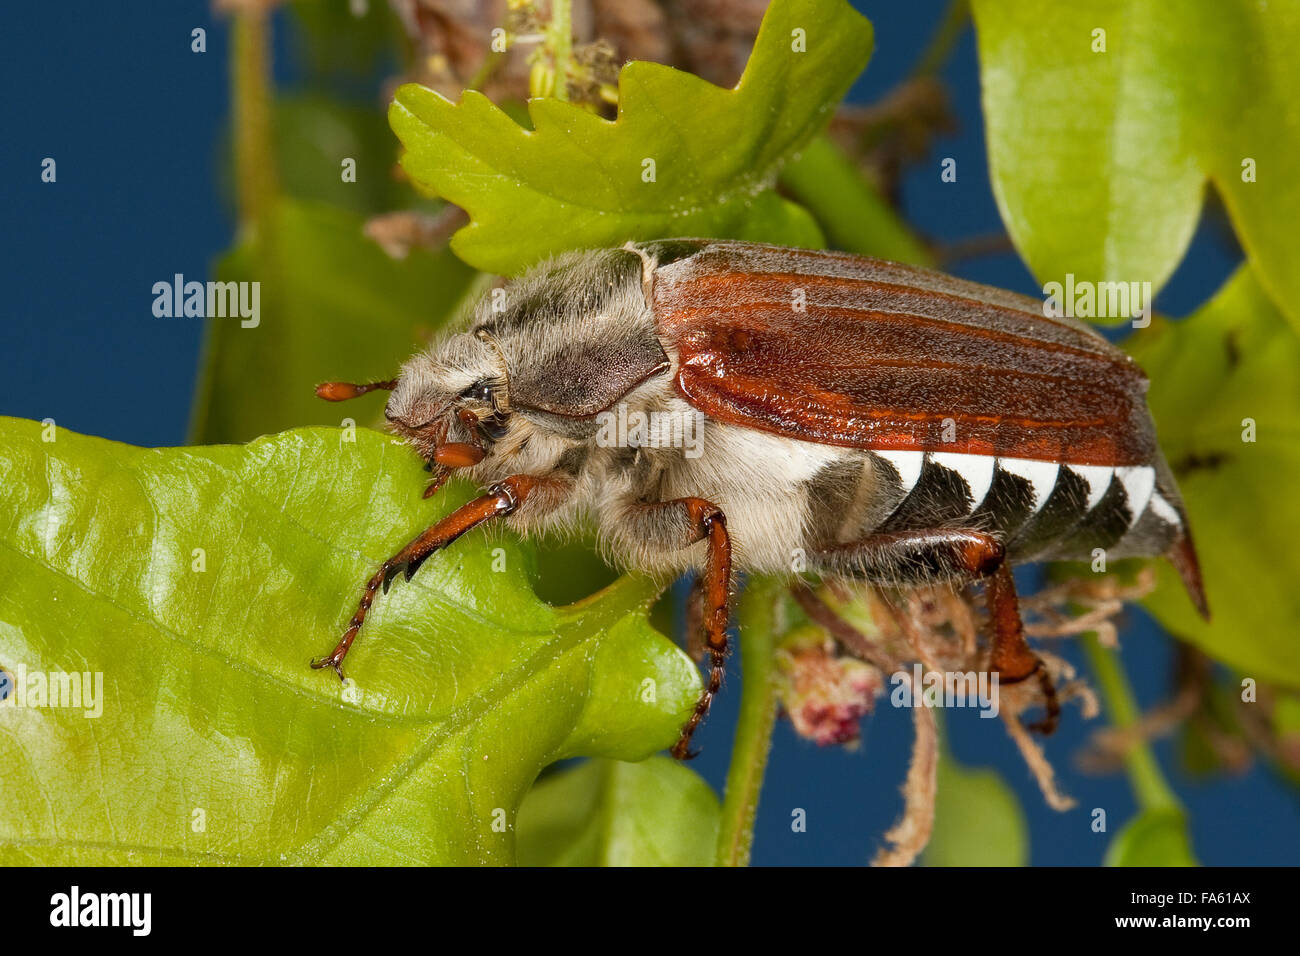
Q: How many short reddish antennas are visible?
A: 2